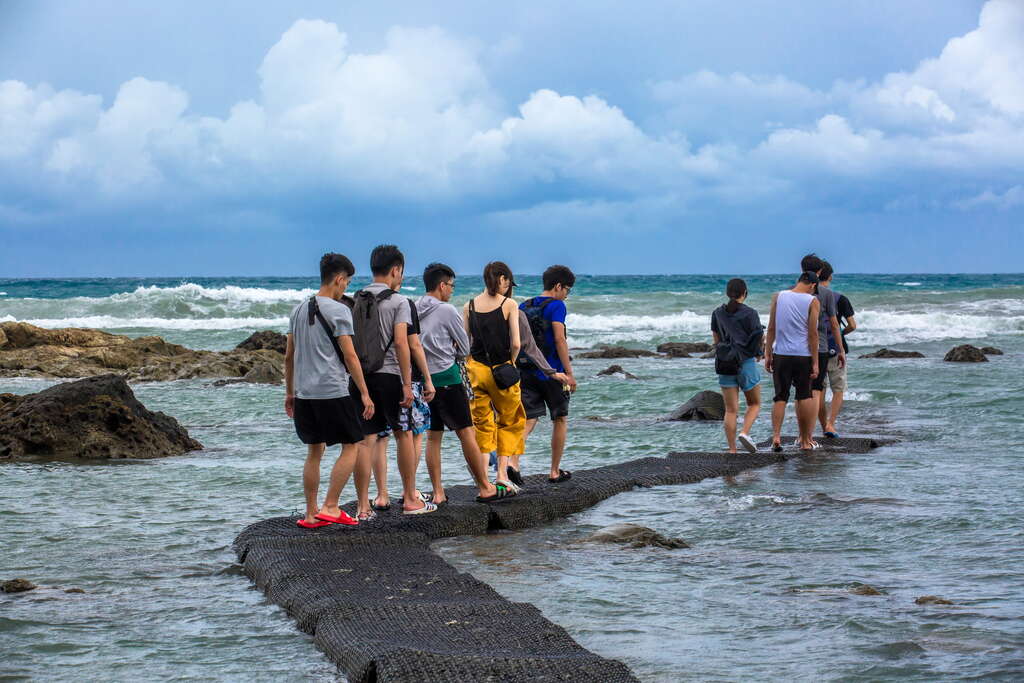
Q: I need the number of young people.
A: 11